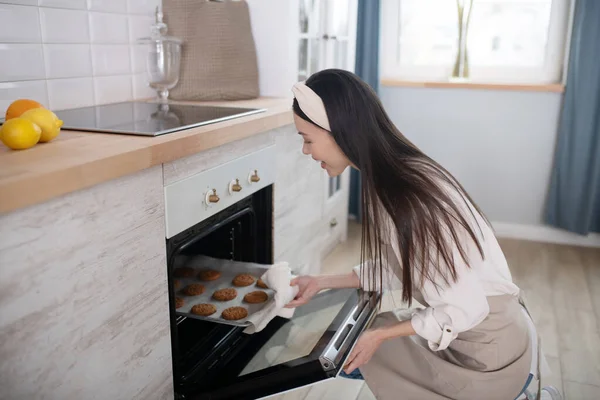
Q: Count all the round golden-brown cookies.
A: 11